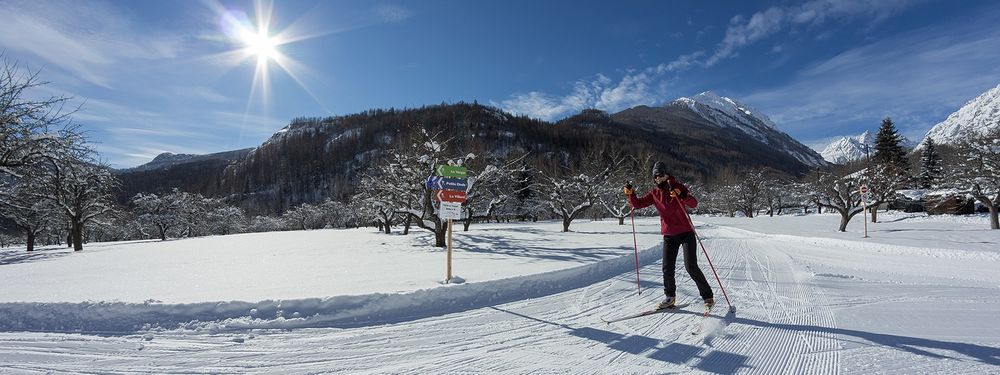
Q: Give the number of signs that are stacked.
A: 4